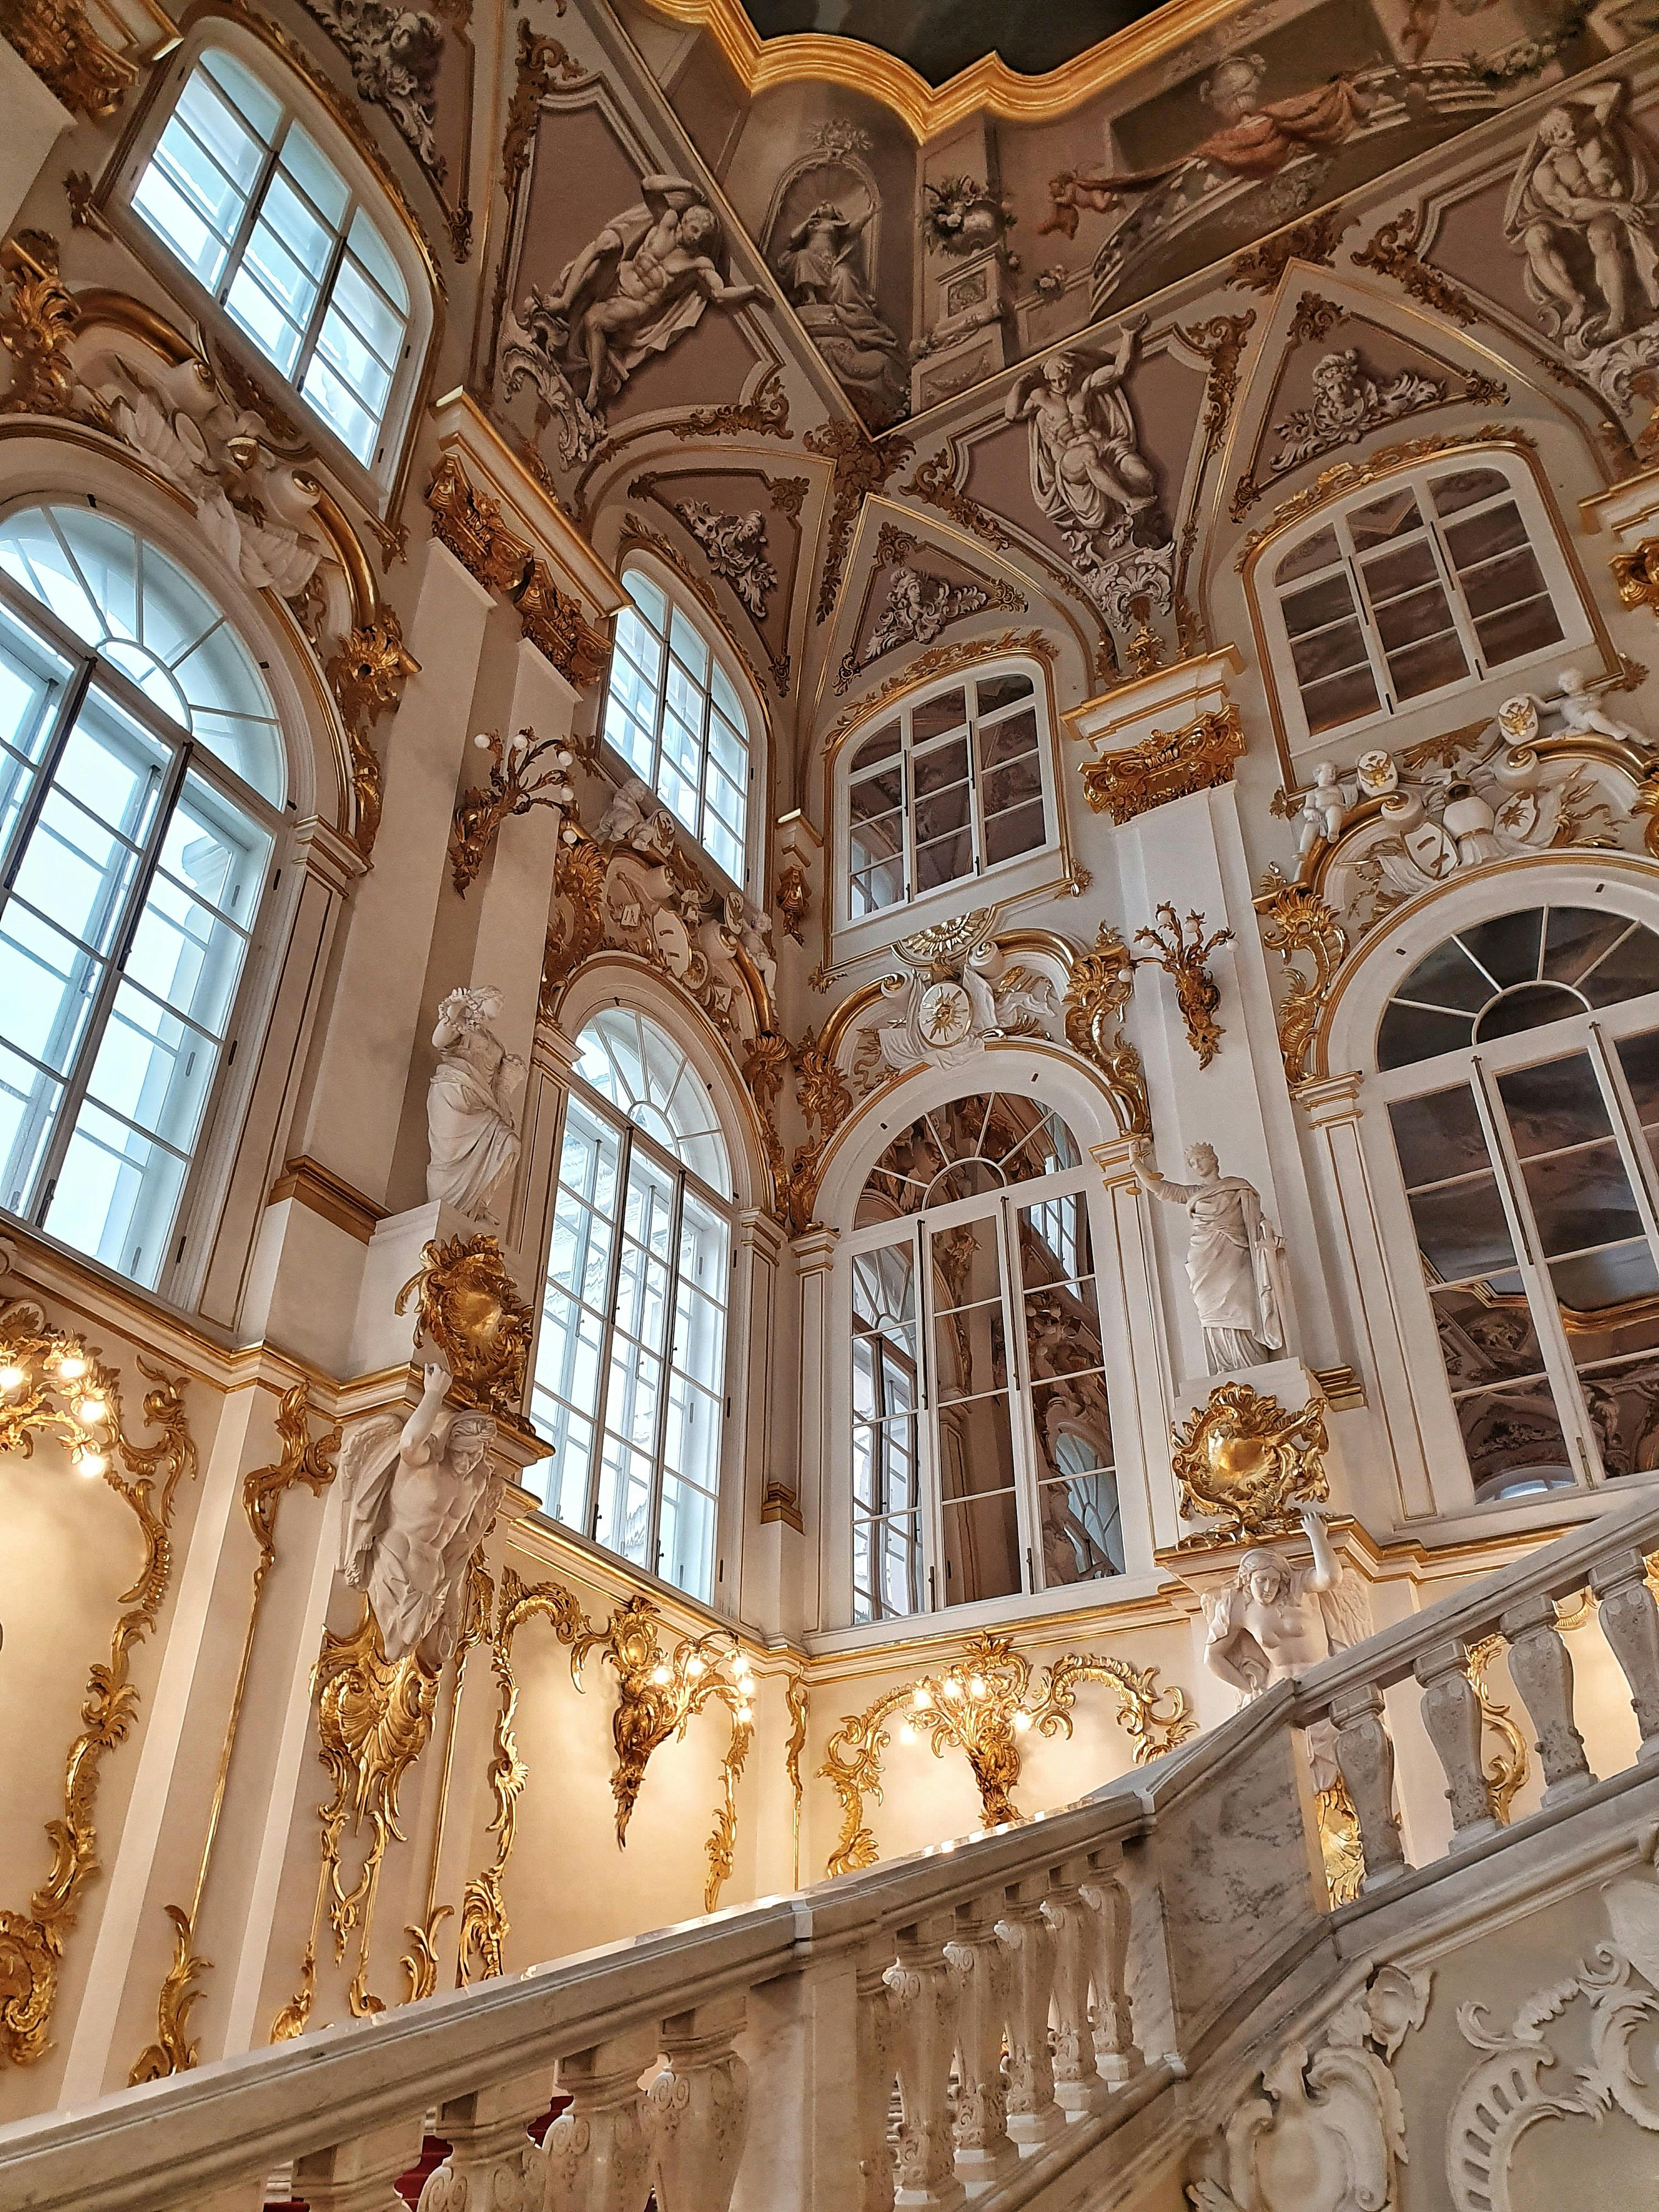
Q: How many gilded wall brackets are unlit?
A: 2